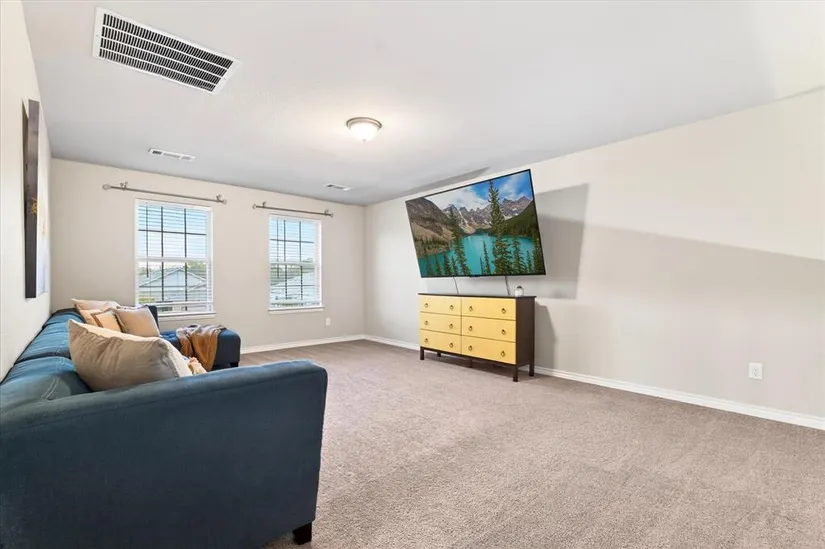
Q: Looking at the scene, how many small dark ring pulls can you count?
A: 12